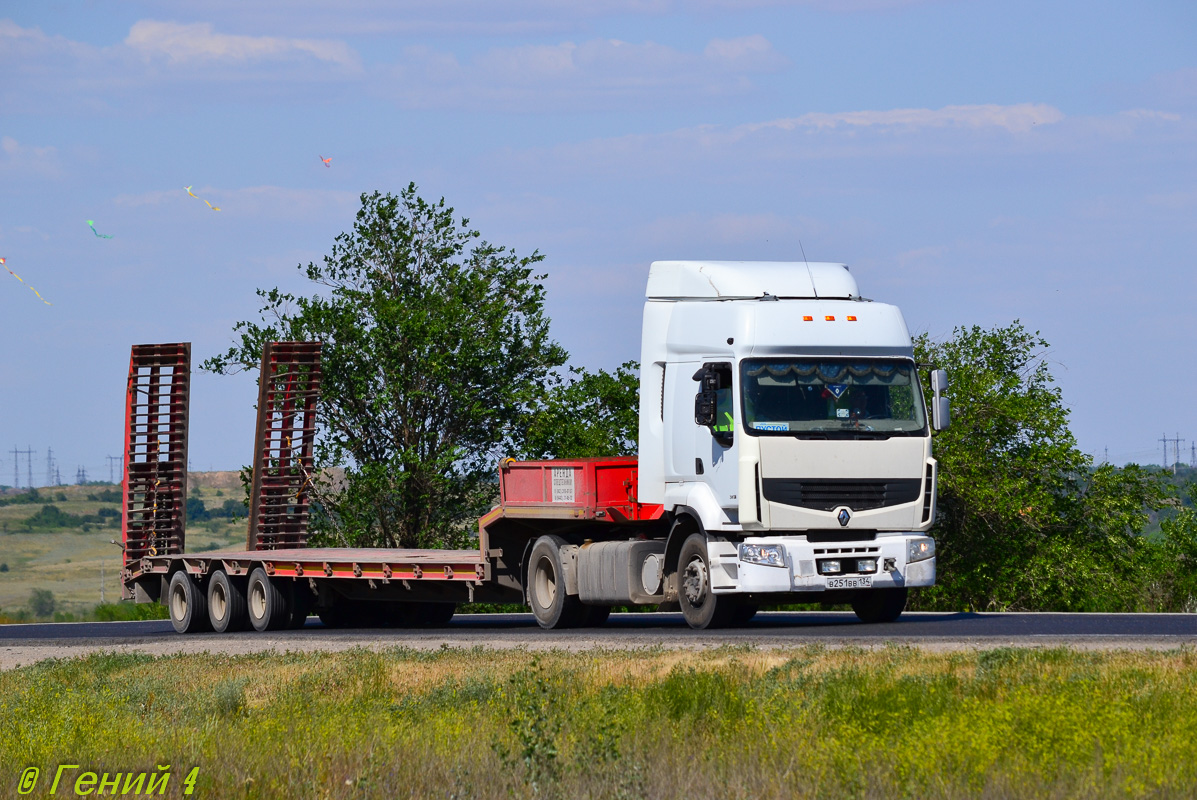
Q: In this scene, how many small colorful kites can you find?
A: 4